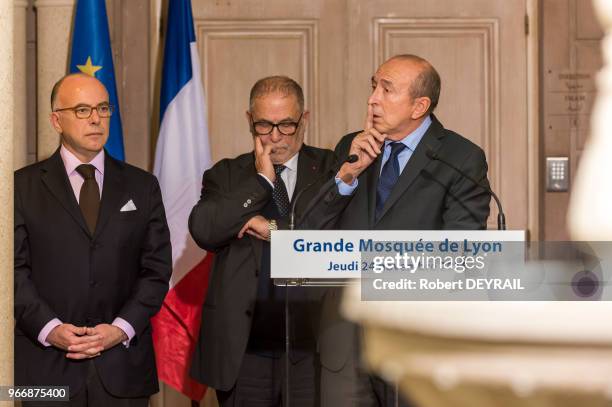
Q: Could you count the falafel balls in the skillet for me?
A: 0